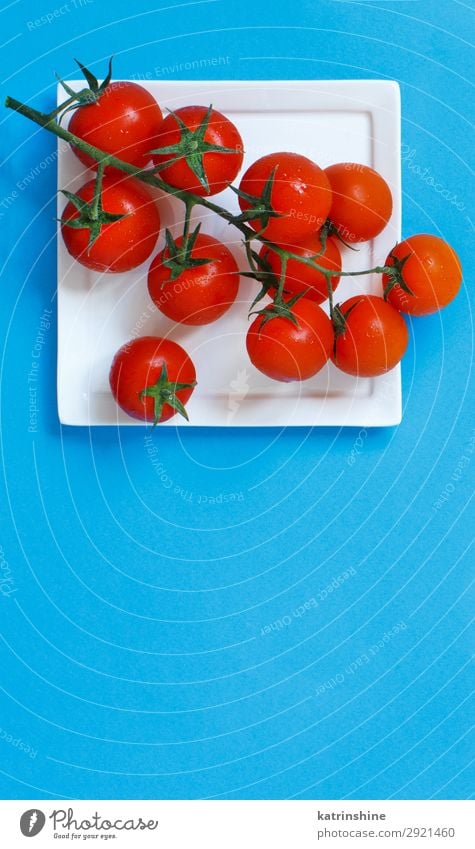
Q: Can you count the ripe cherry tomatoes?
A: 11